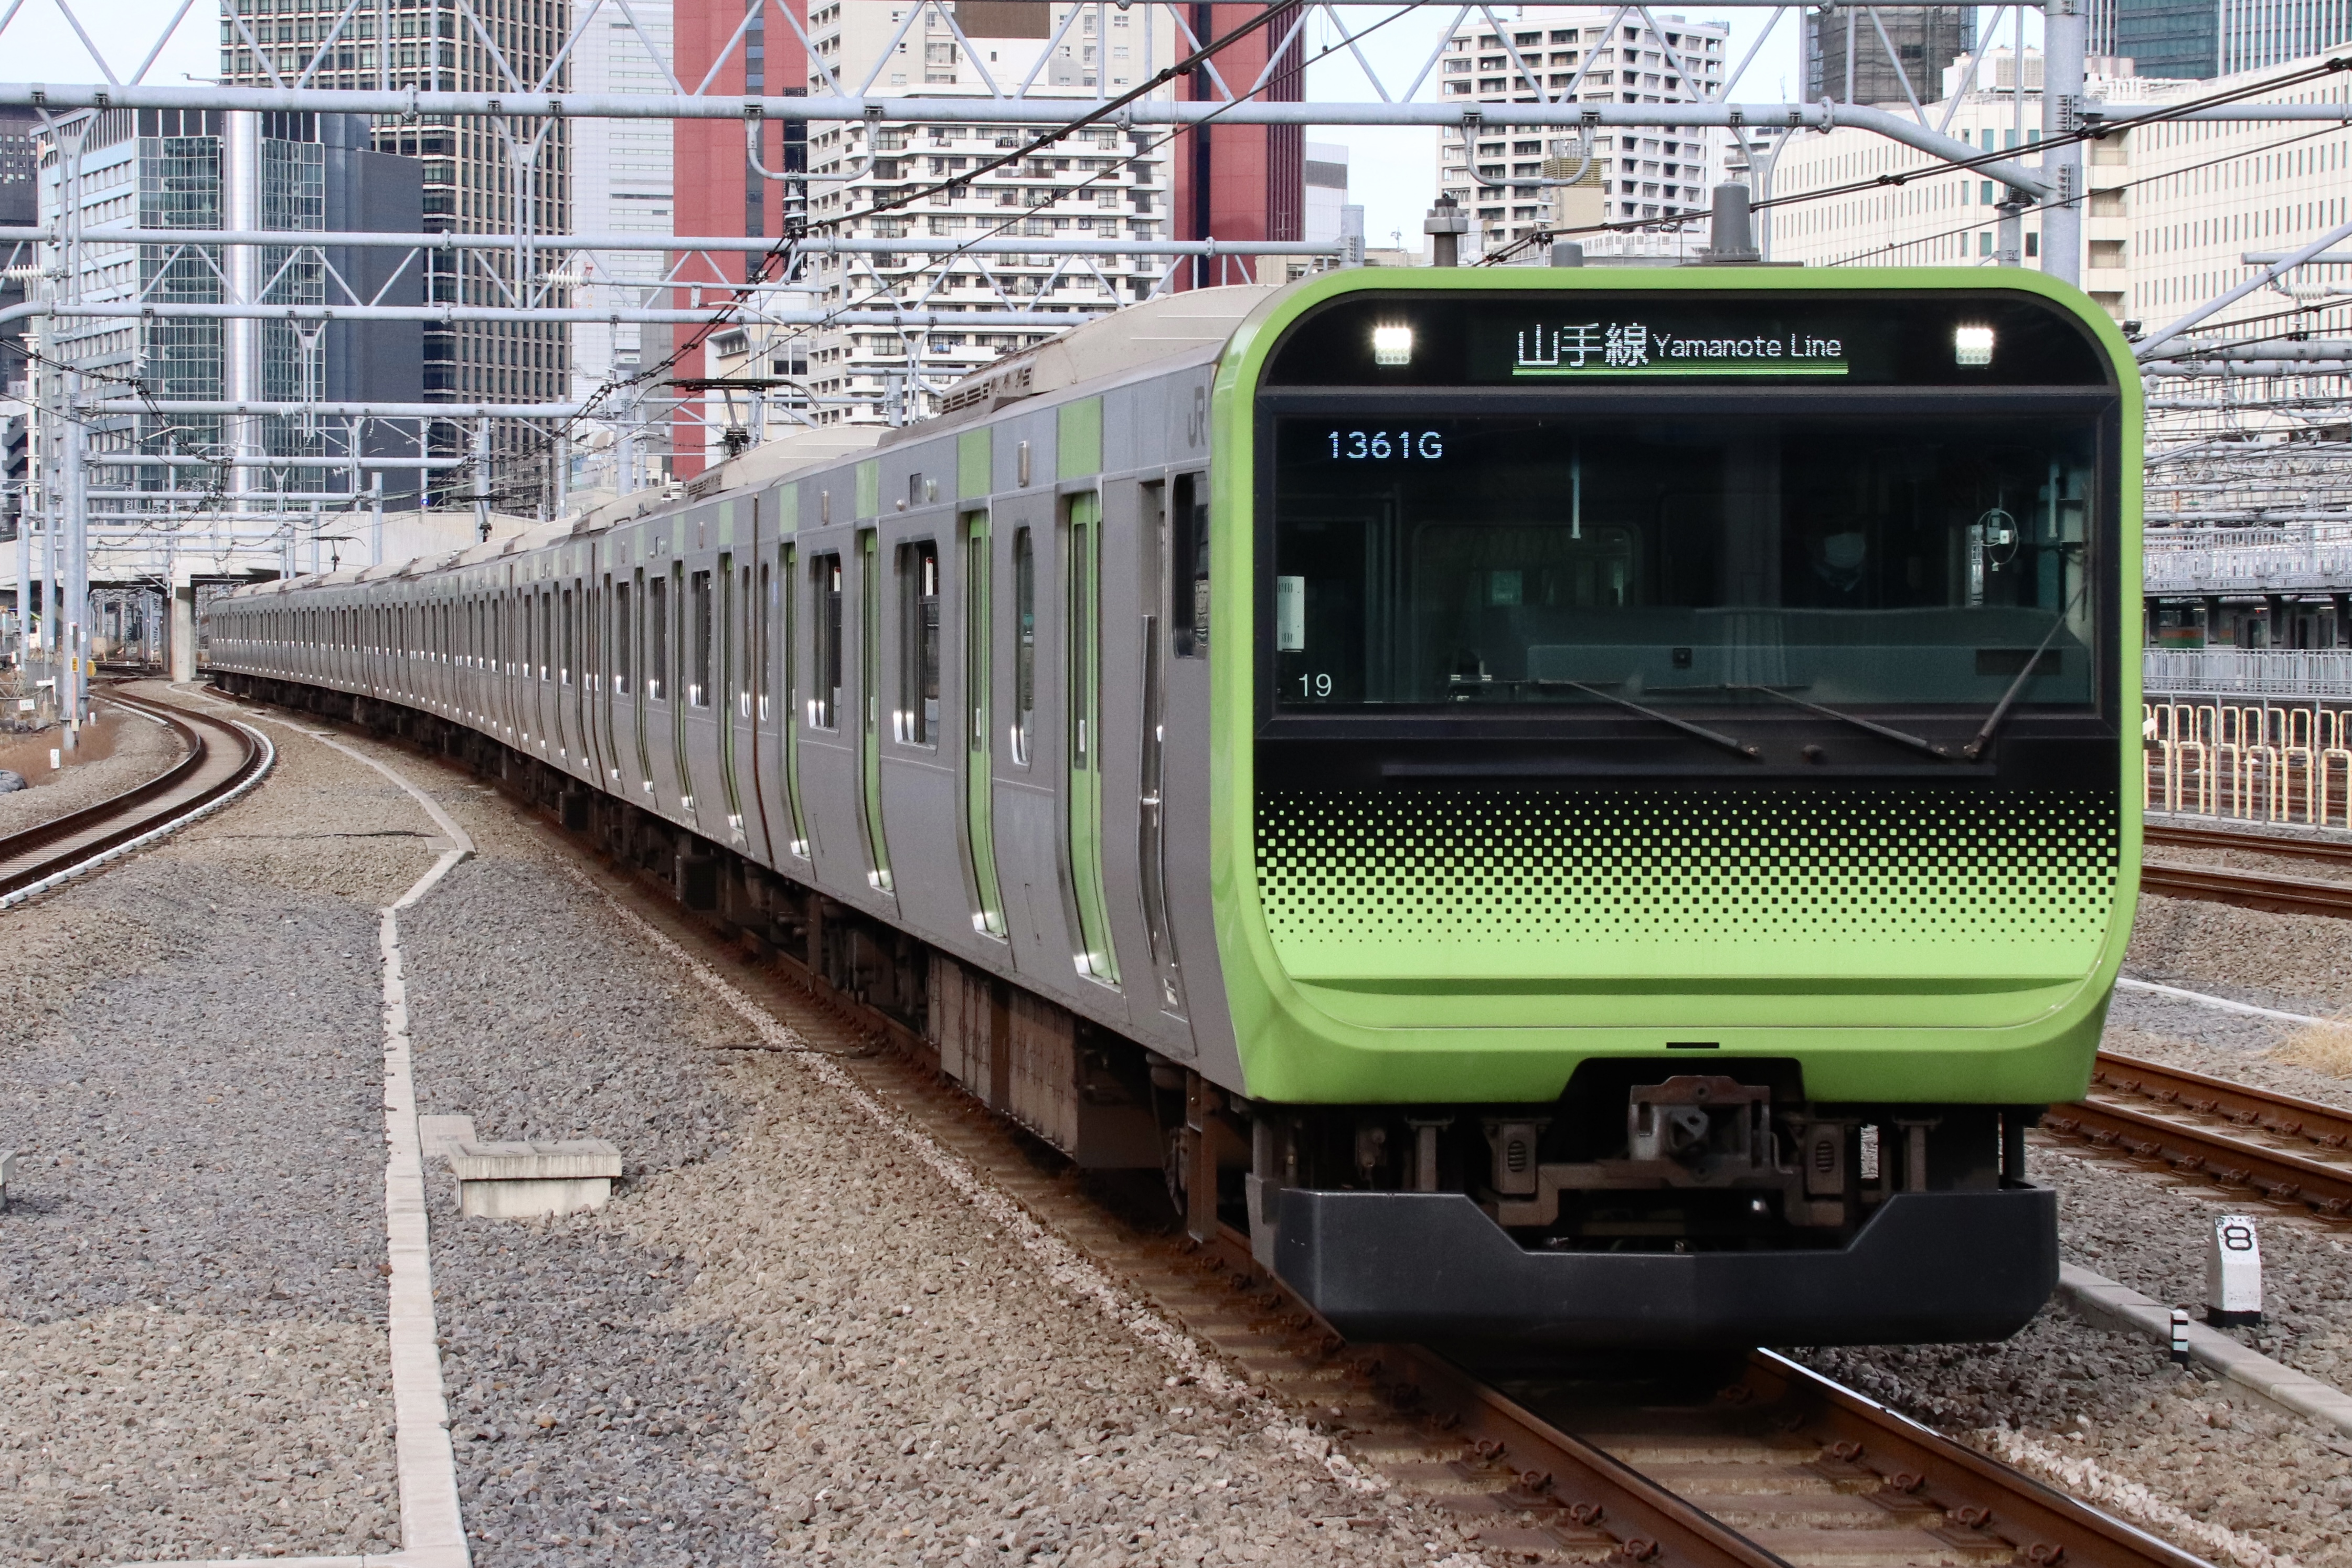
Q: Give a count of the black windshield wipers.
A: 3